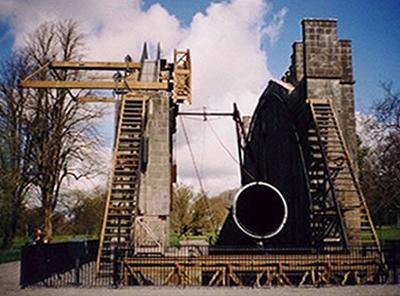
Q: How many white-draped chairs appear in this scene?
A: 0